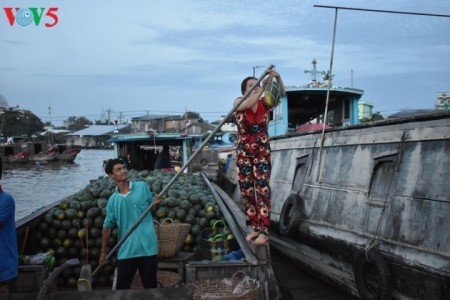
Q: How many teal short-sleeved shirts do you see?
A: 1